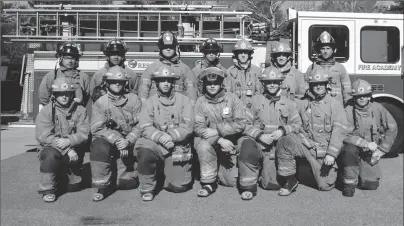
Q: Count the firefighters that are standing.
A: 7